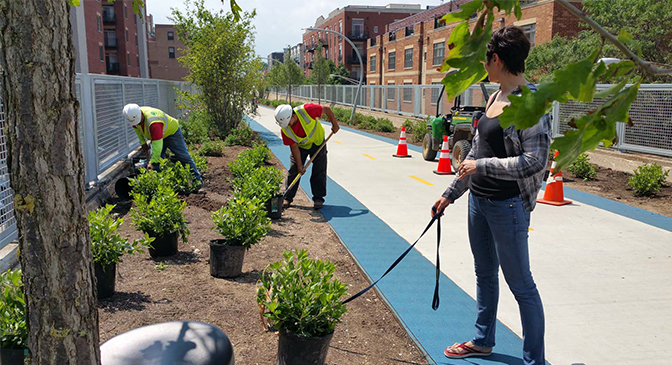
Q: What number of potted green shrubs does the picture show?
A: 6